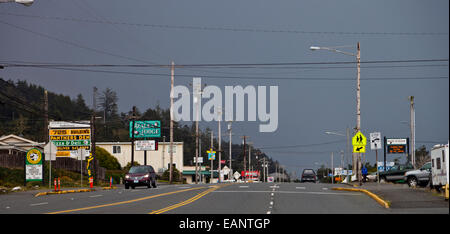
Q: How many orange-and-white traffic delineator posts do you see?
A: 4